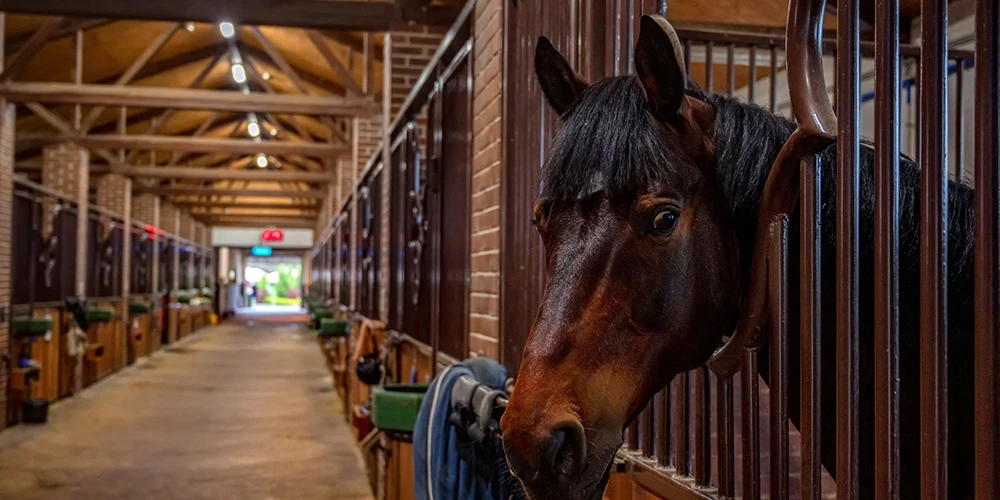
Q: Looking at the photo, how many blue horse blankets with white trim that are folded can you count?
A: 1